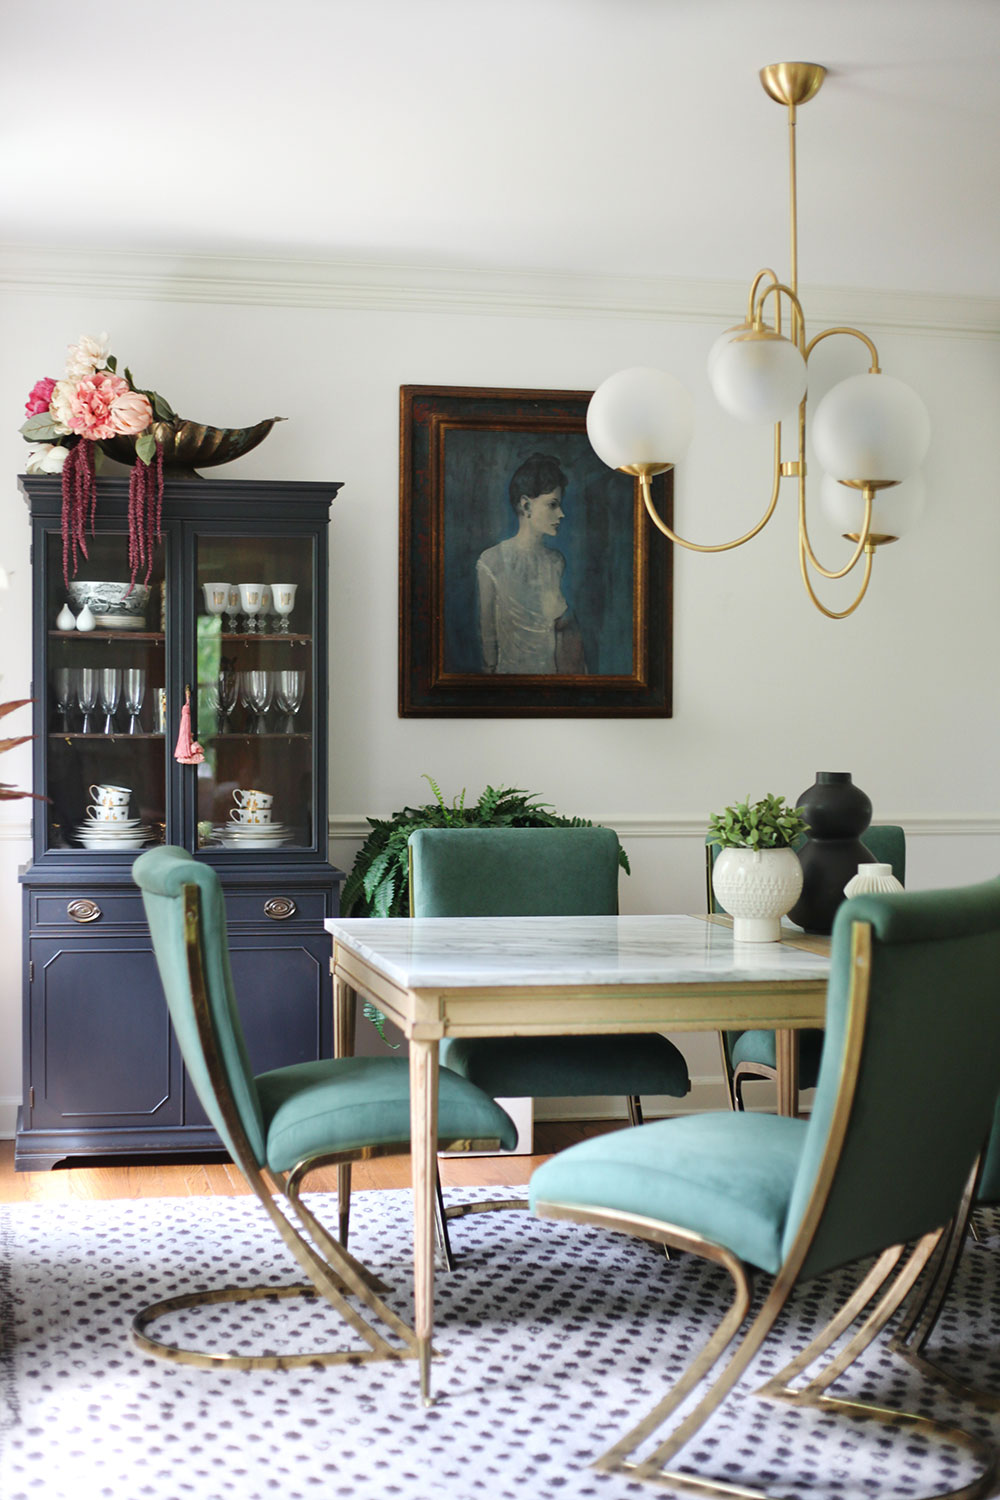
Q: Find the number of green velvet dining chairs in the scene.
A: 5